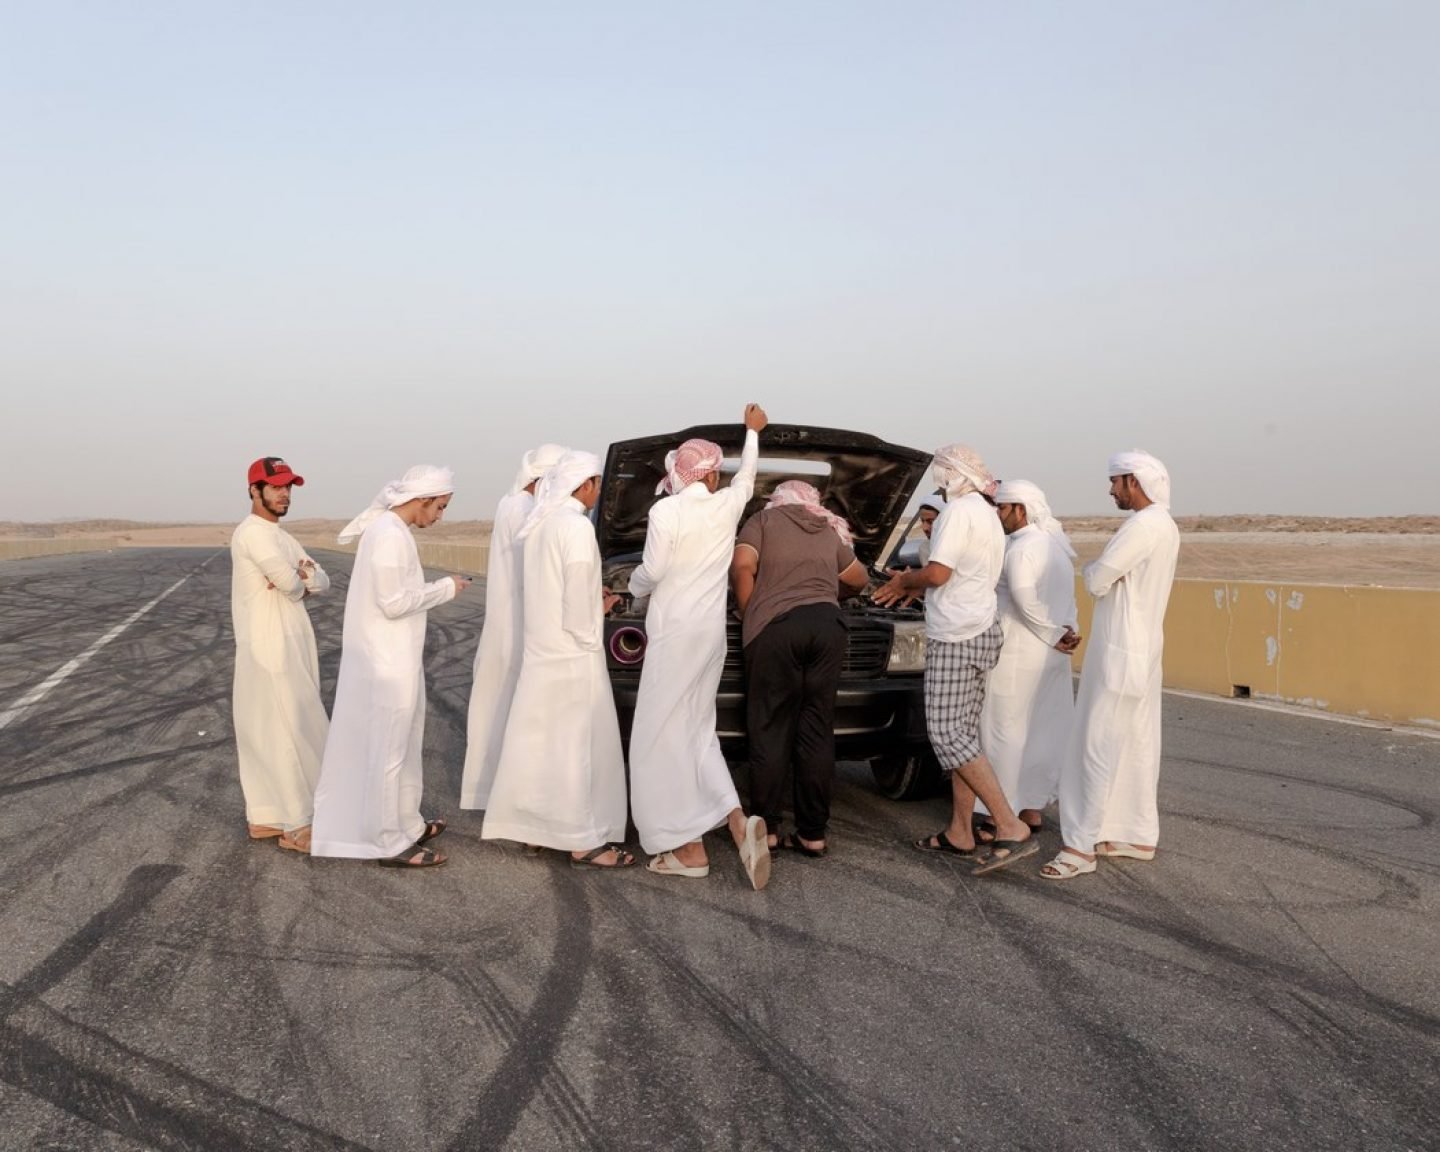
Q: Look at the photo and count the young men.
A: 10